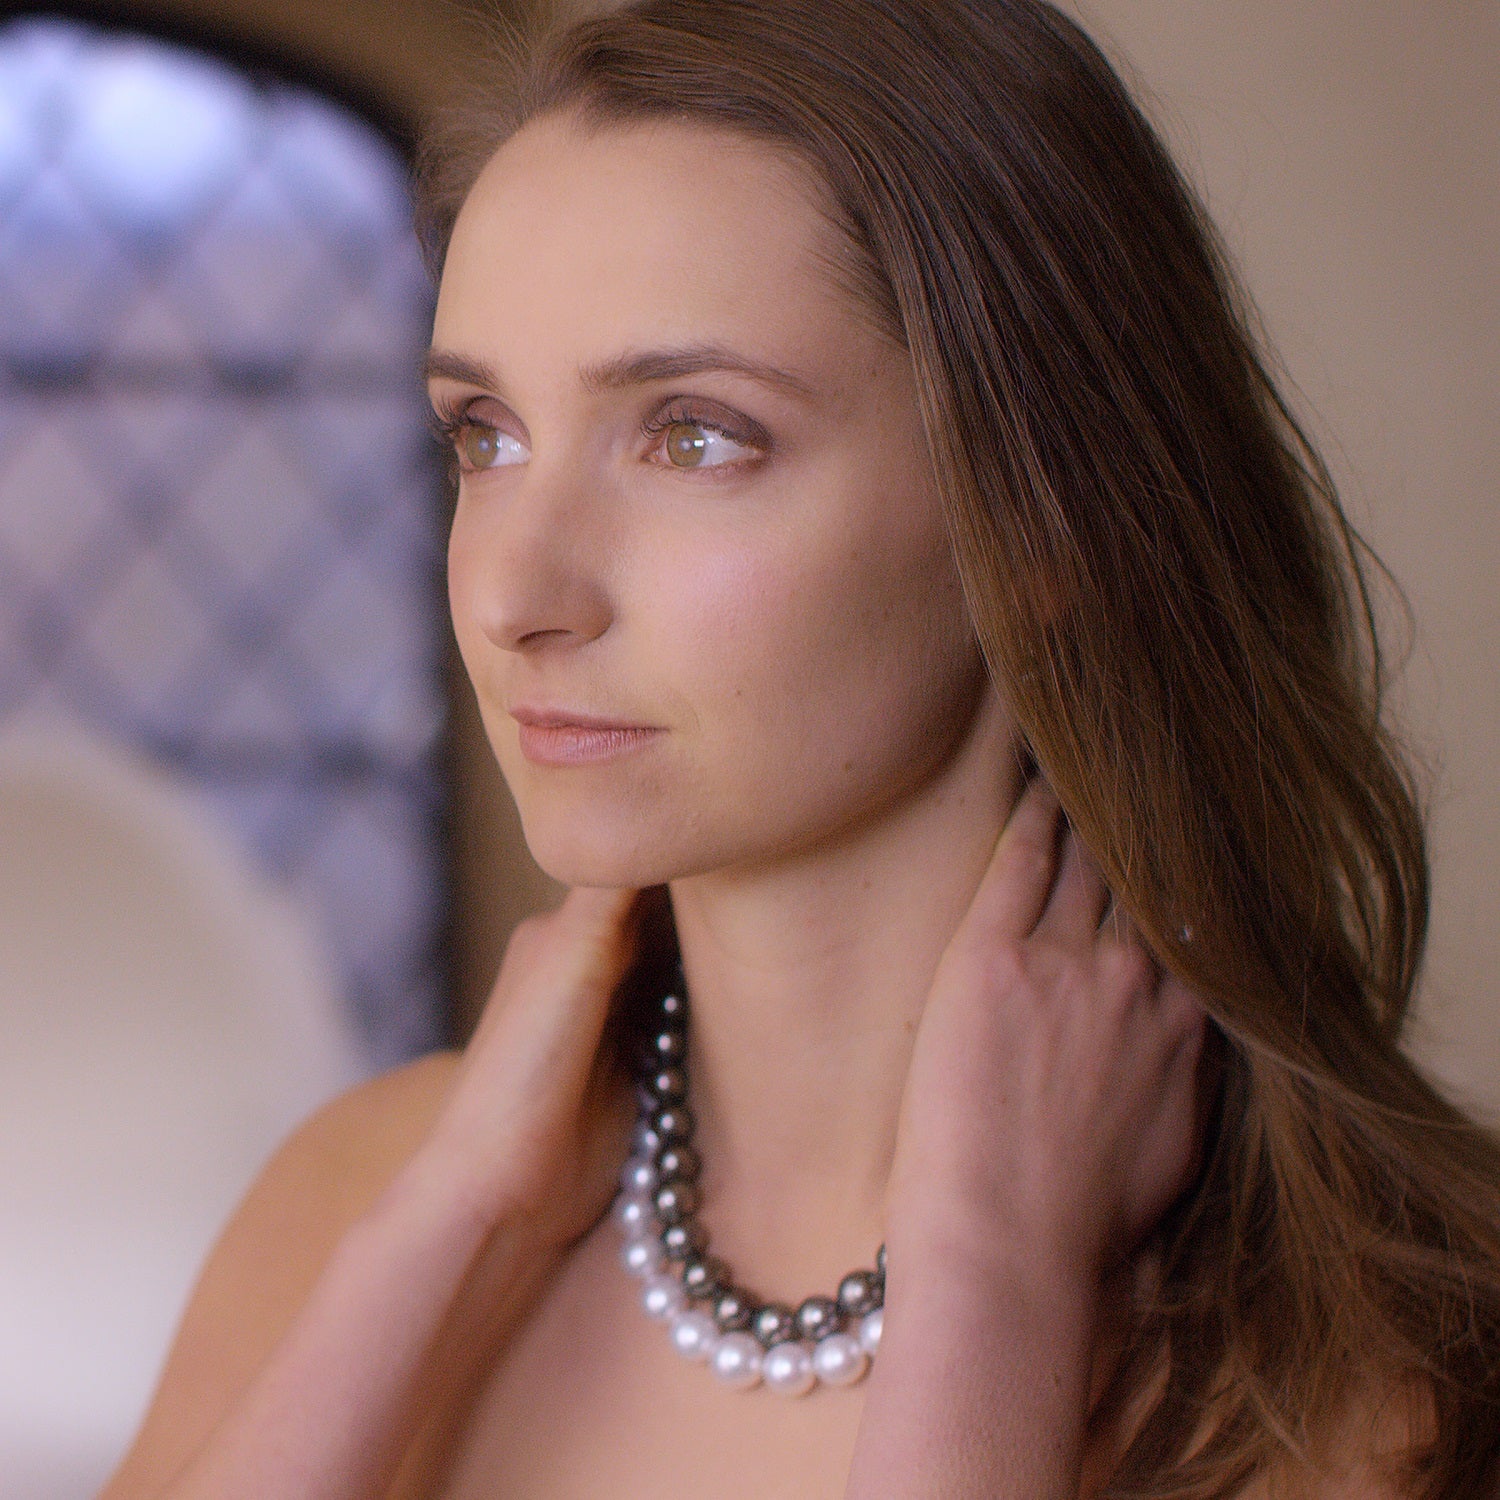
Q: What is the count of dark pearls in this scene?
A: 13